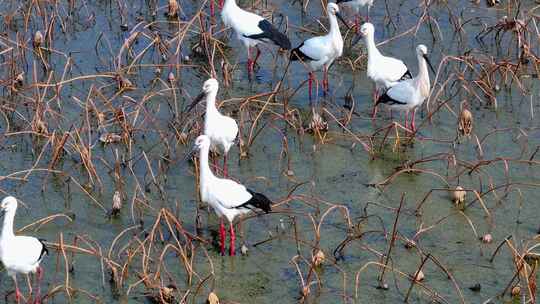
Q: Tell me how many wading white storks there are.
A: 8